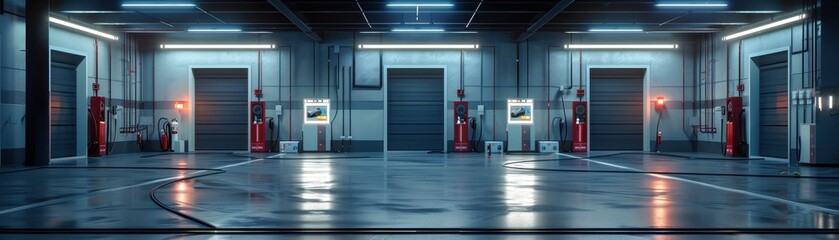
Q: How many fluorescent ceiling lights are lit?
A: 11